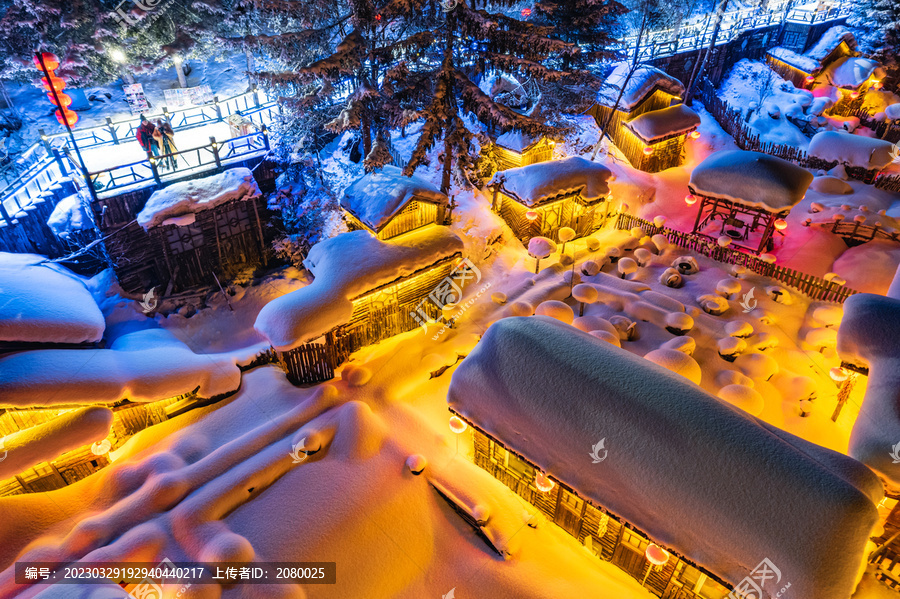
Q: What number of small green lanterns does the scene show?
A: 0